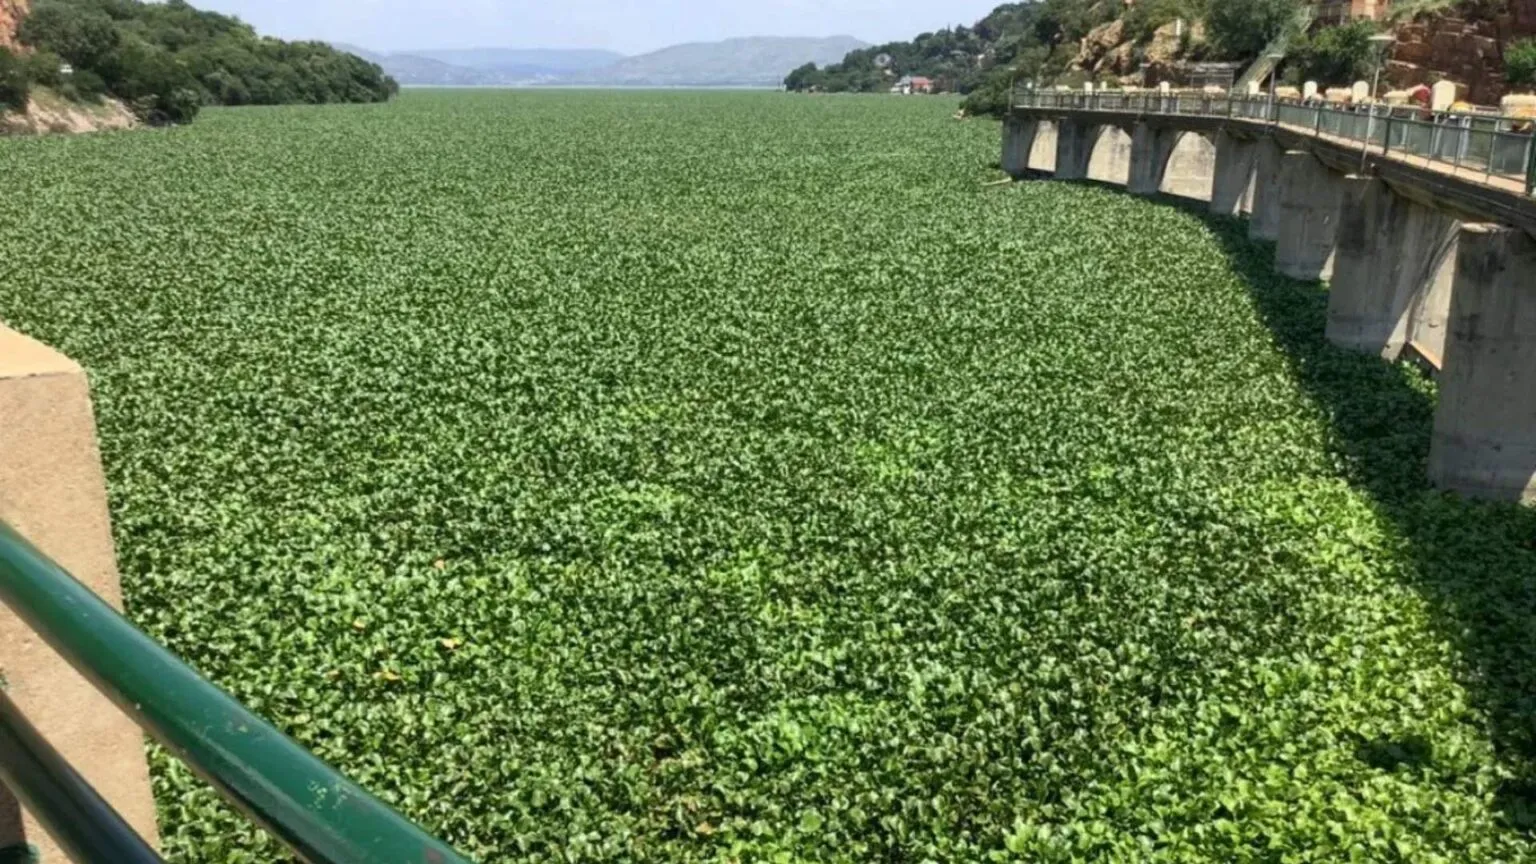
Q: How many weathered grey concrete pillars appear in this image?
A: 8